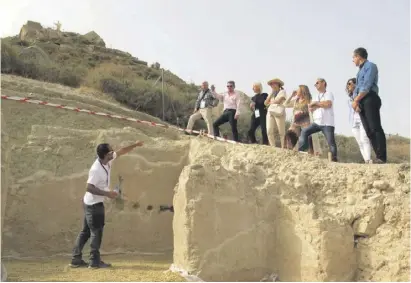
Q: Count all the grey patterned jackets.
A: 1